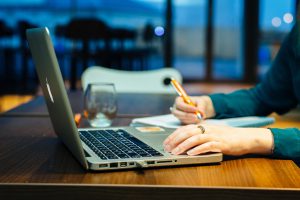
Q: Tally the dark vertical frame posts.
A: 3